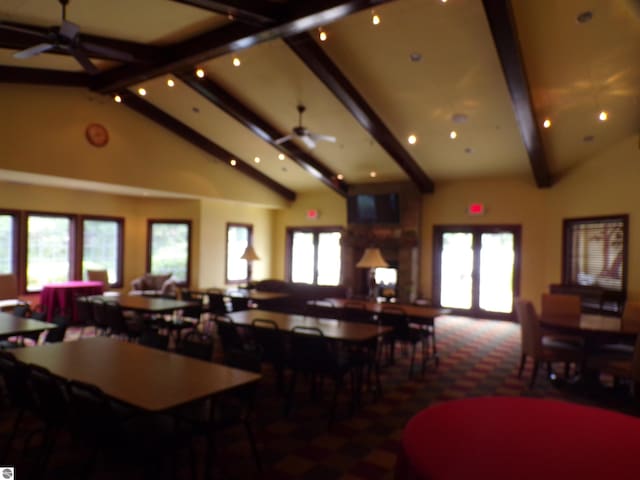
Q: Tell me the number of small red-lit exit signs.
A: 2